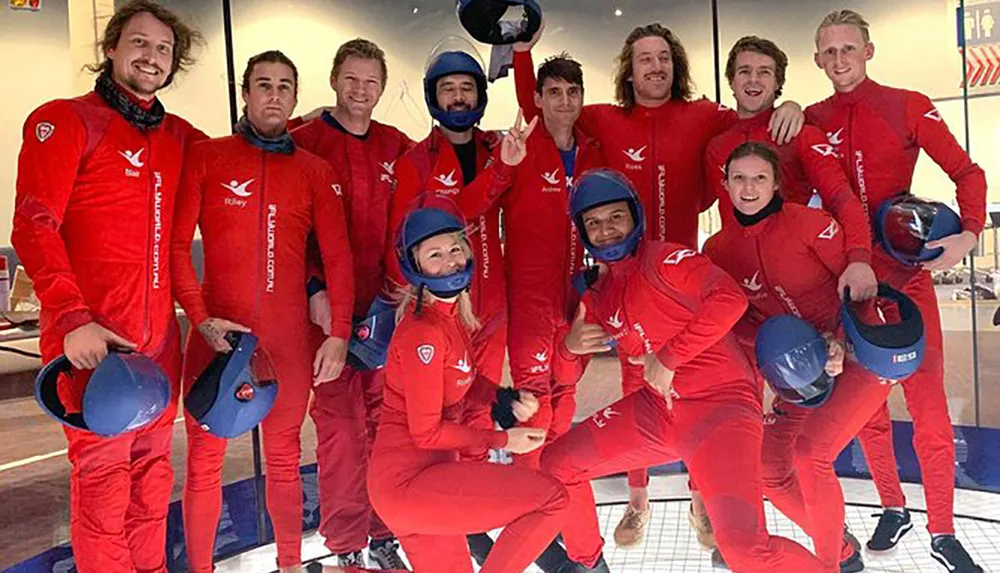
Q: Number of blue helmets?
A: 10